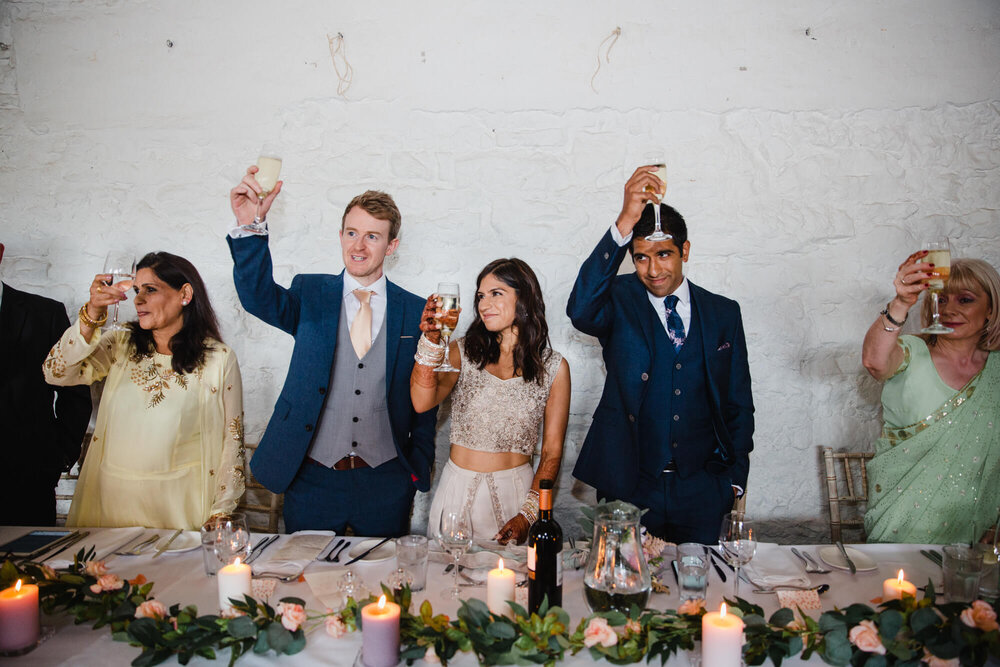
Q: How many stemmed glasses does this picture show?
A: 8